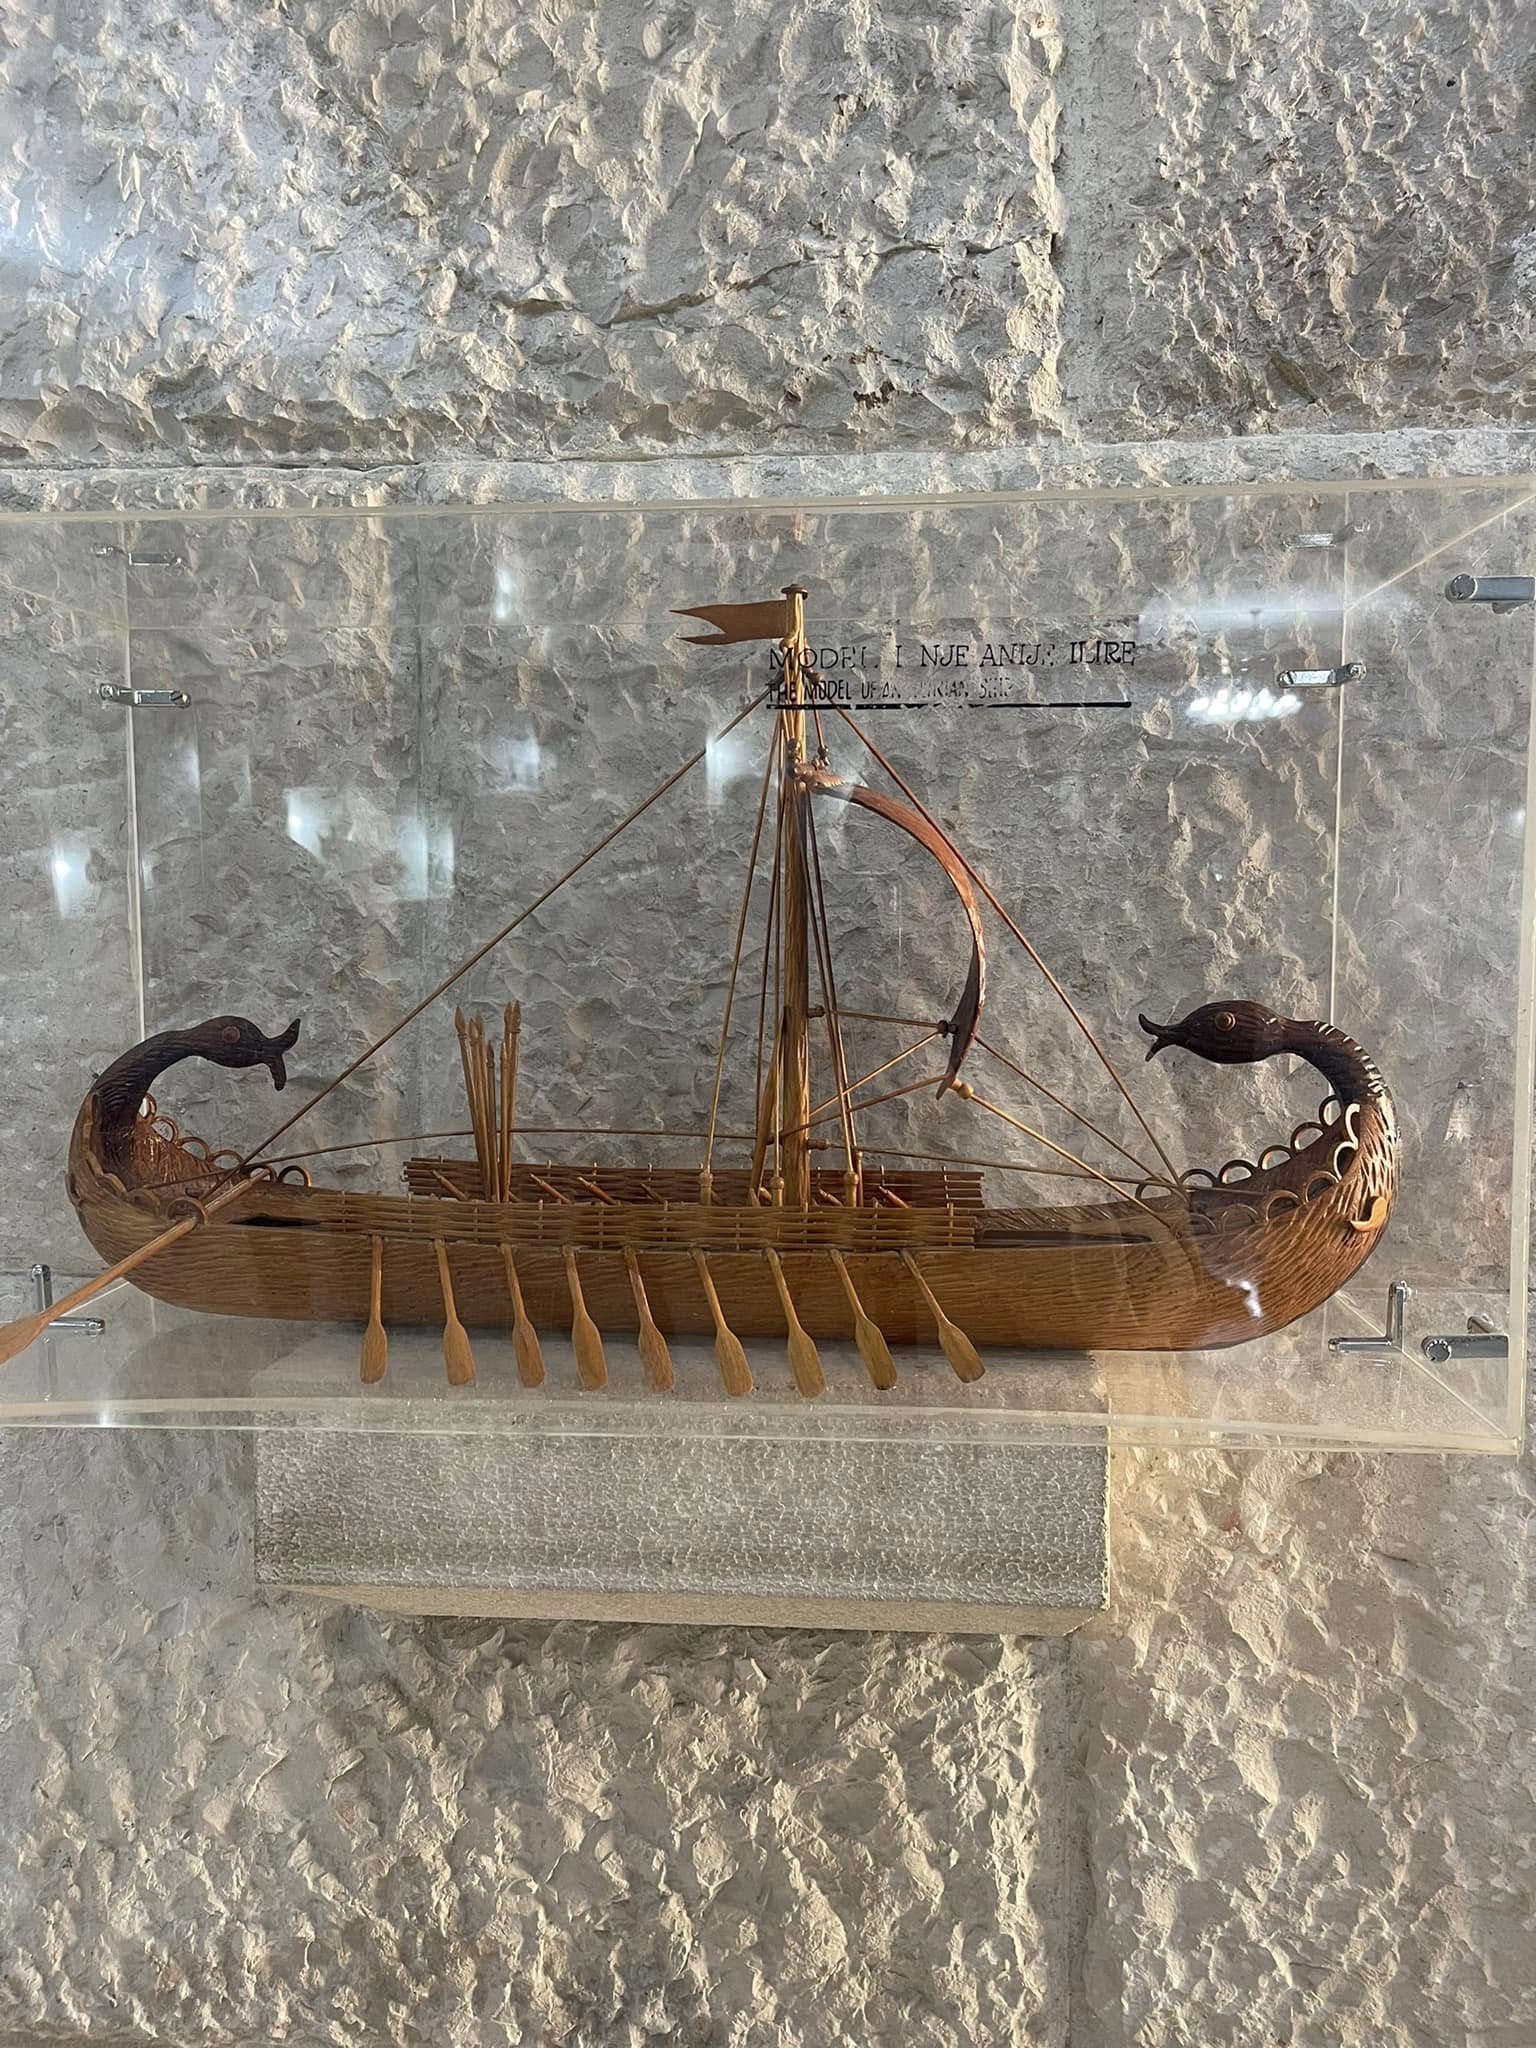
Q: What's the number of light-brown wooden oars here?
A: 10